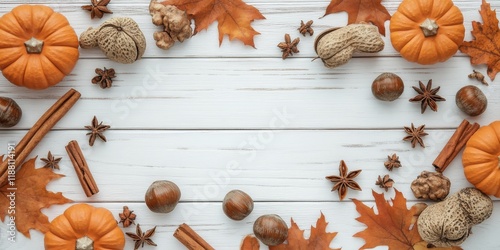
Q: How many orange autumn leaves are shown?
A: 6